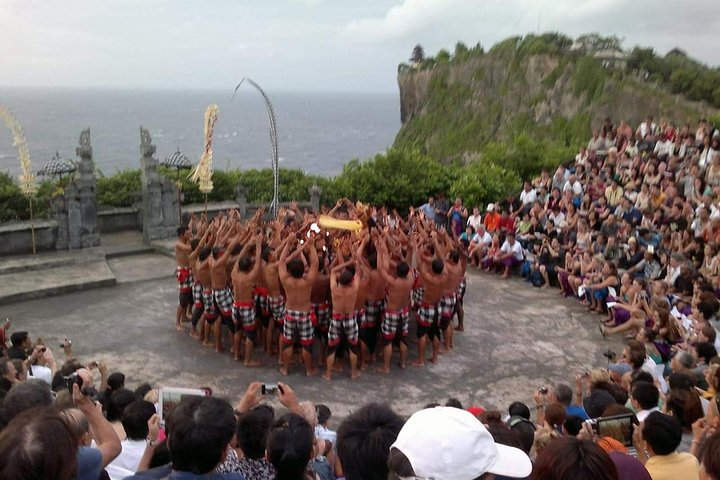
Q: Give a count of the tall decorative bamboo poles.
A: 3